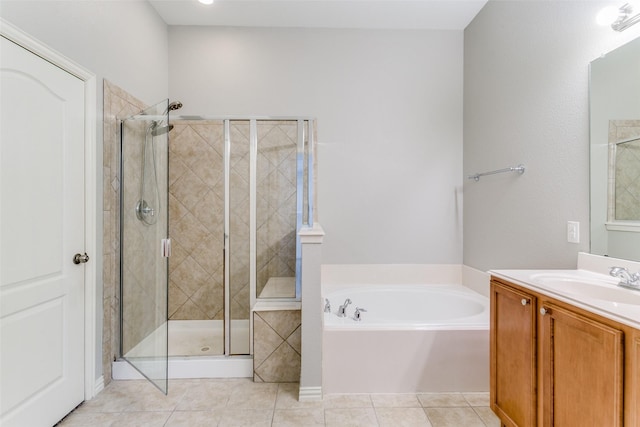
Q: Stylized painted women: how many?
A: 0